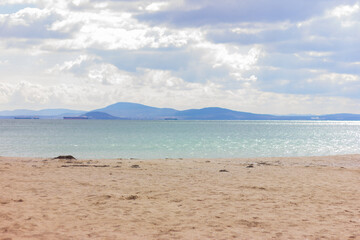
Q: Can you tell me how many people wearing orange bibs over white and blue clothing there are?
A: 0